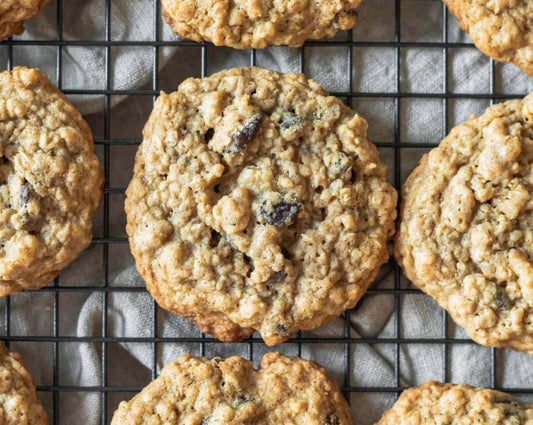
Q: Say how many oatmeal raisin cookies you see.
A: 9